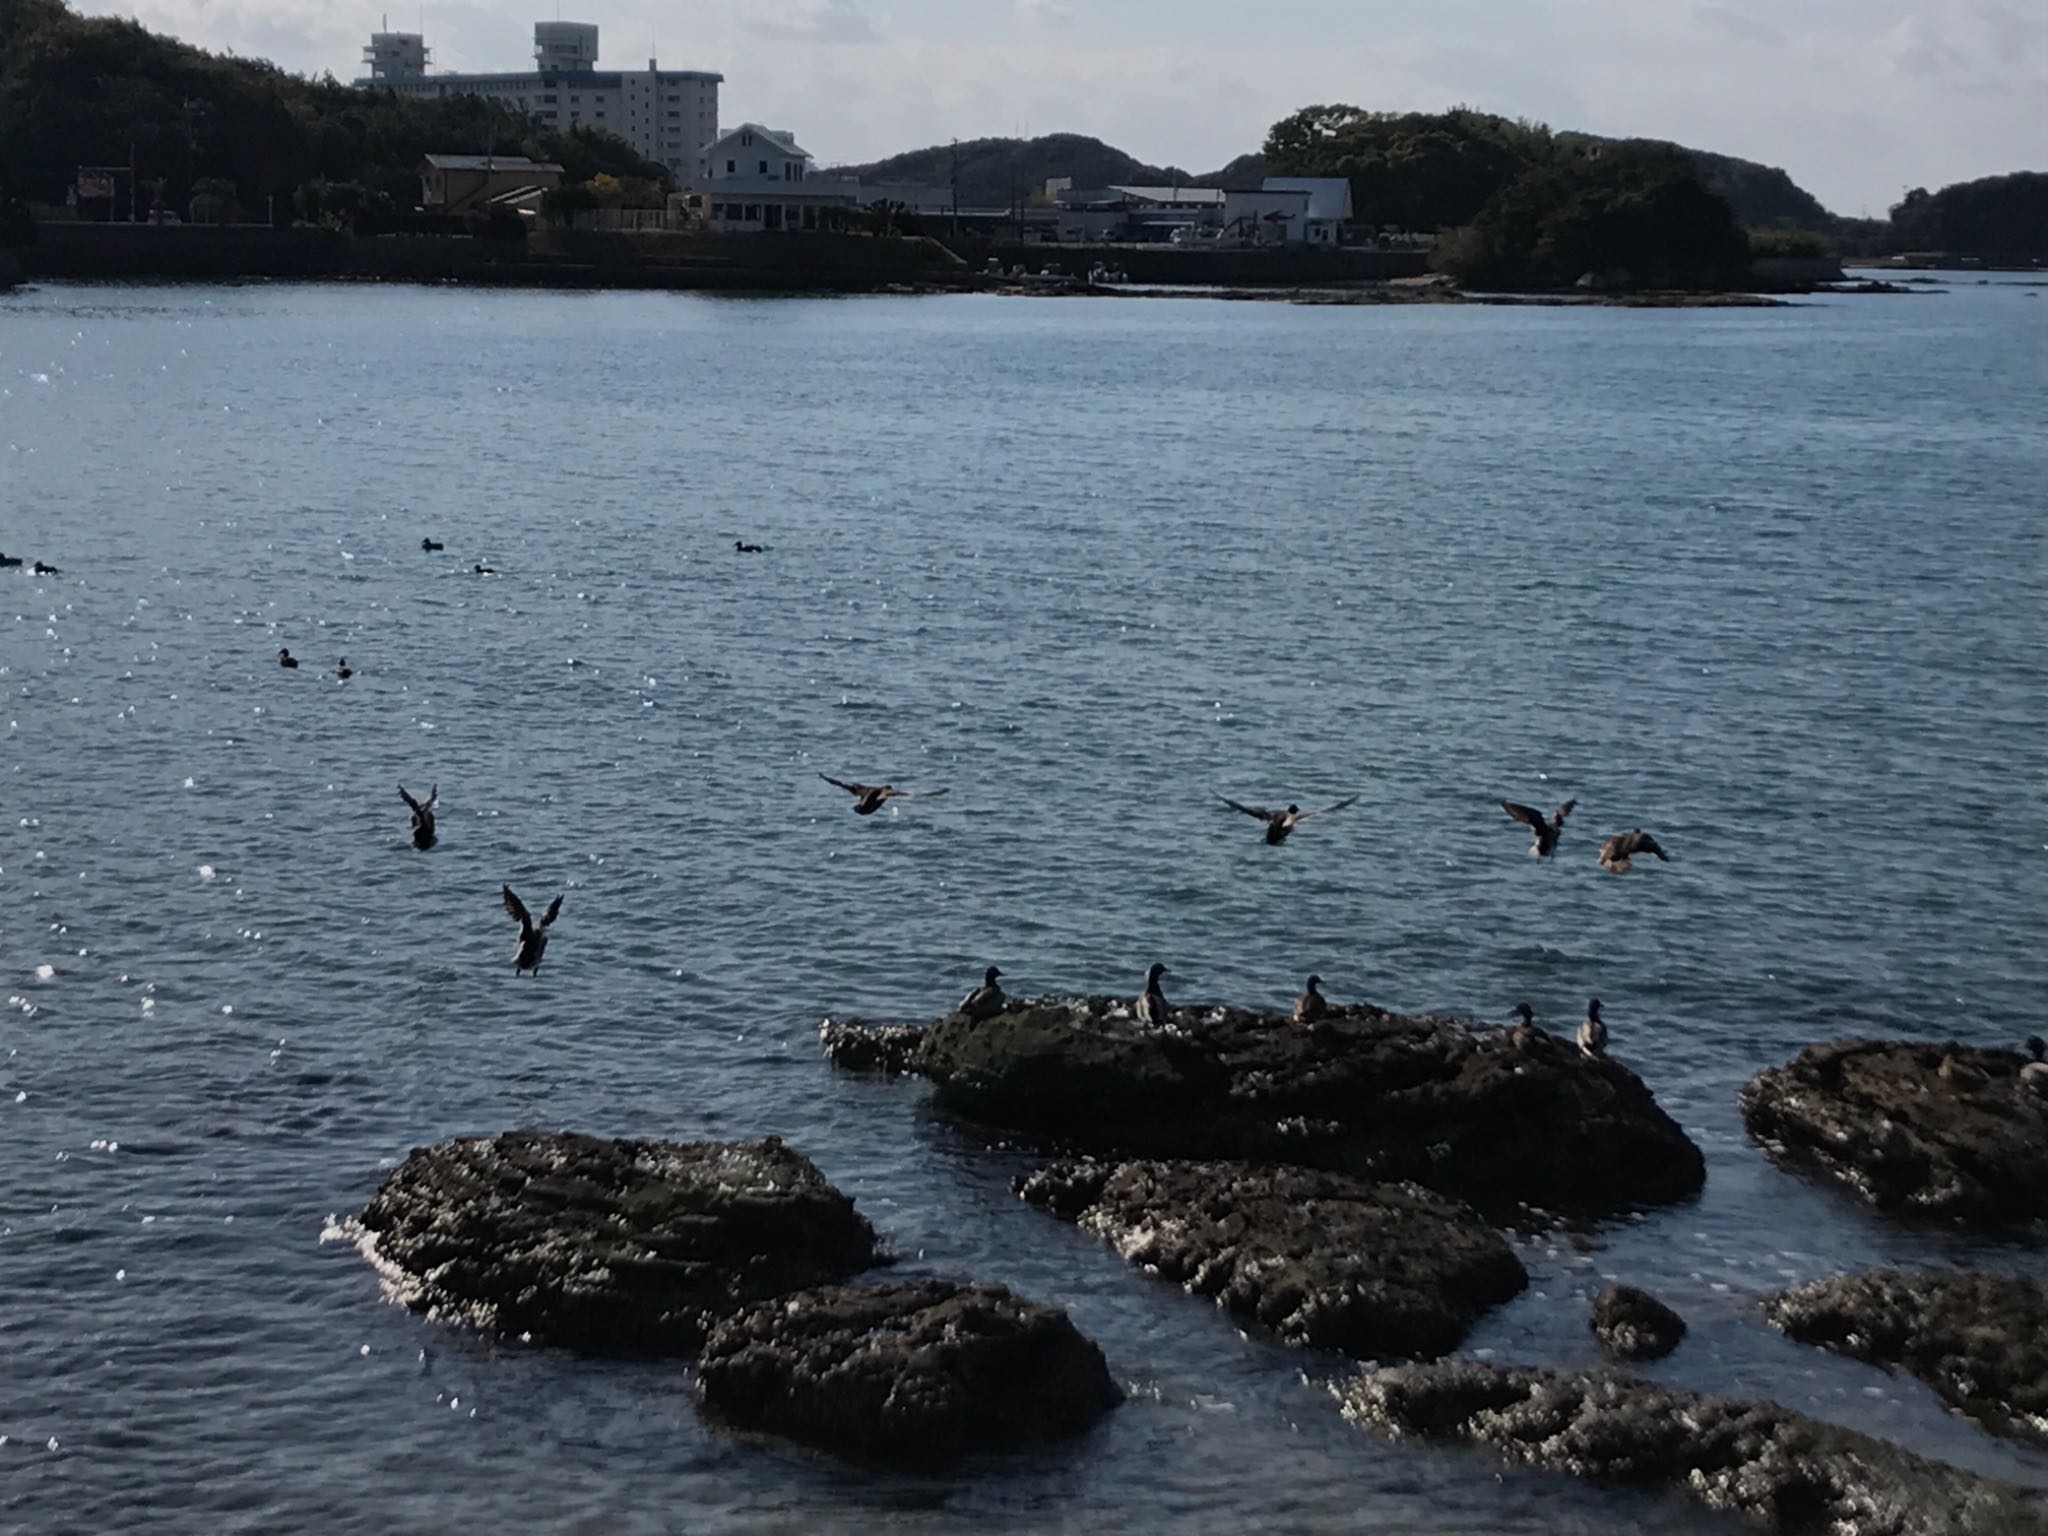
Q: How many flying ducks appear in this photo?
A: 6